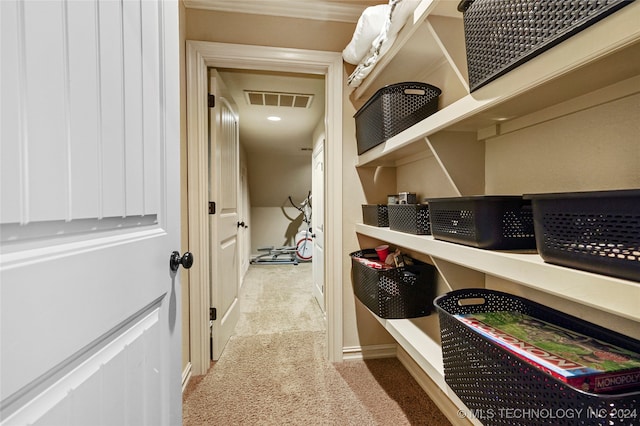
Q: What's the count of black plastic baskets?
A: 8